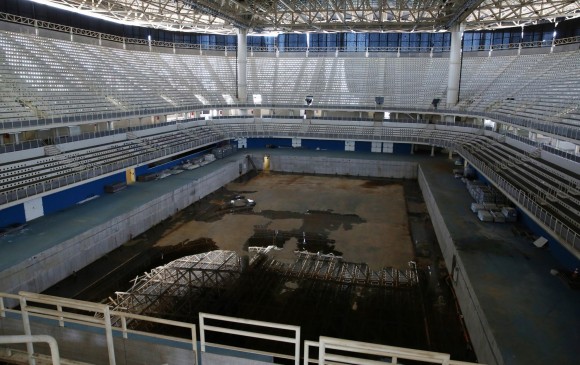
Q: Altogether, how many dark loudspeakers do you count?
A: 3